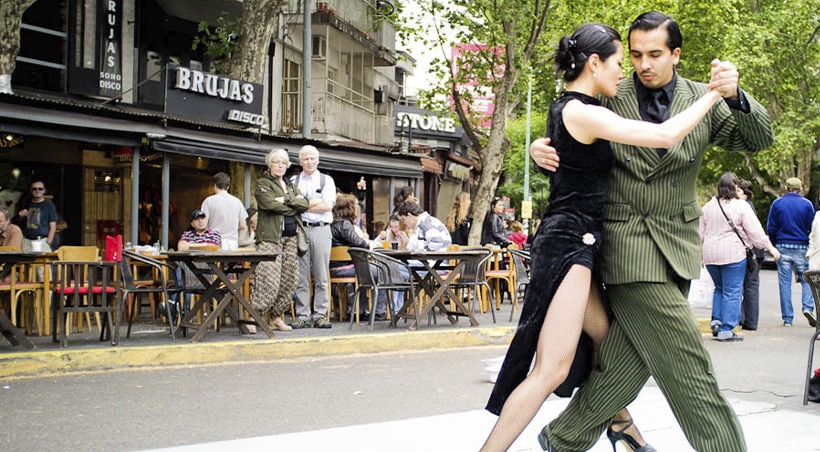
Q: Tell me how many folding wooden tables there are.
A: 3